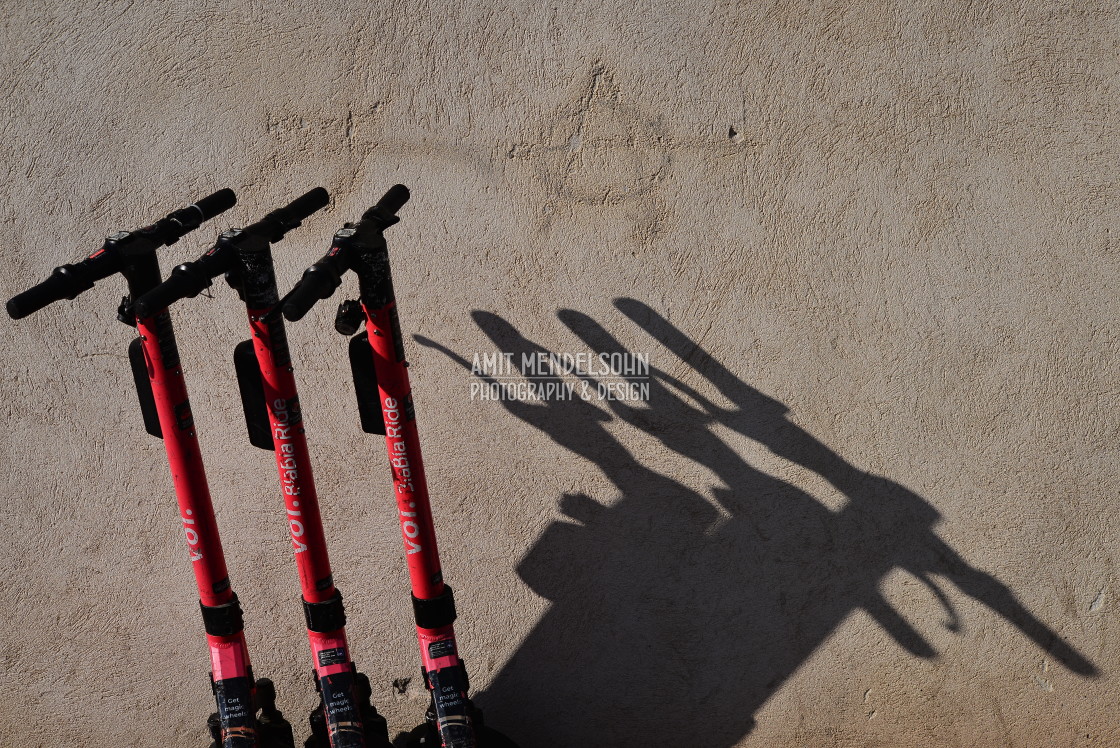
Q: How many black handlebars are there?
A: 3